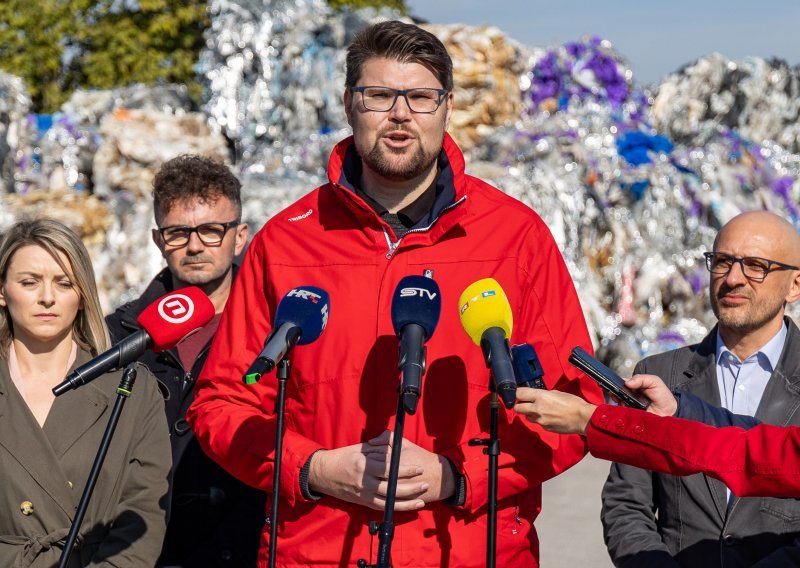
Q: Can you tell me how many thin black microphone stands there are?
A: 4